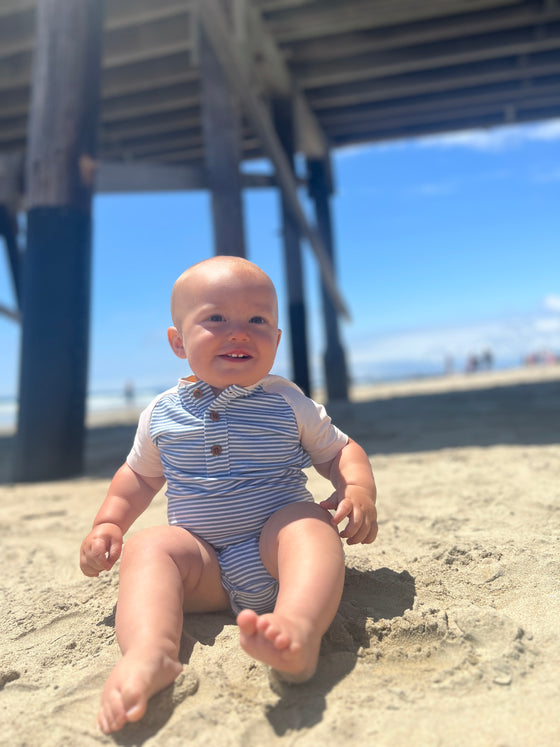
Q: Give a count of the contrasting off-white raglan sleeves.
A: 2